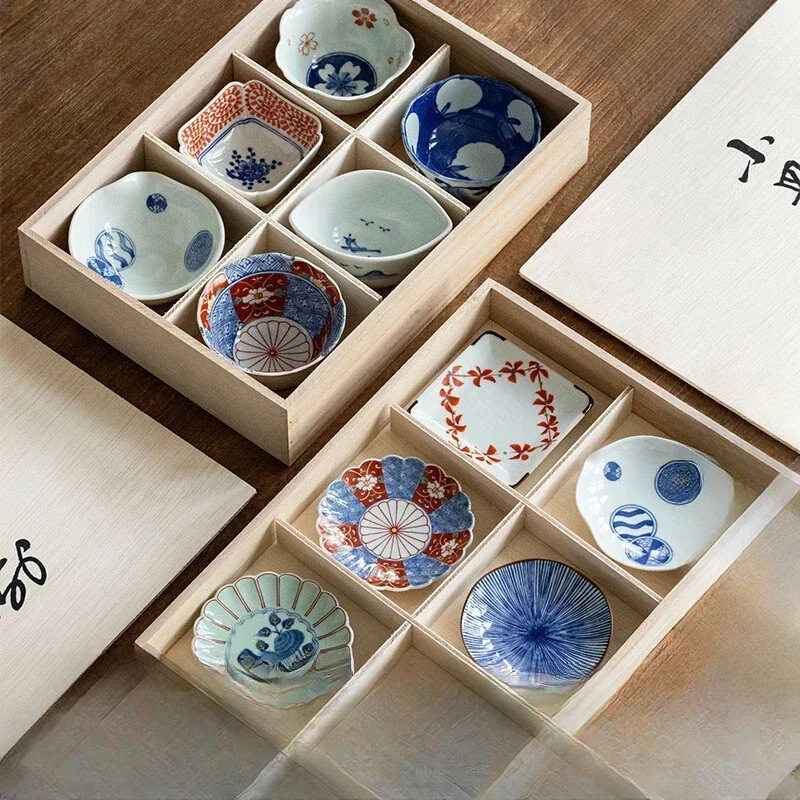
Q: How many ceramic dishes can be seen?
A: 11